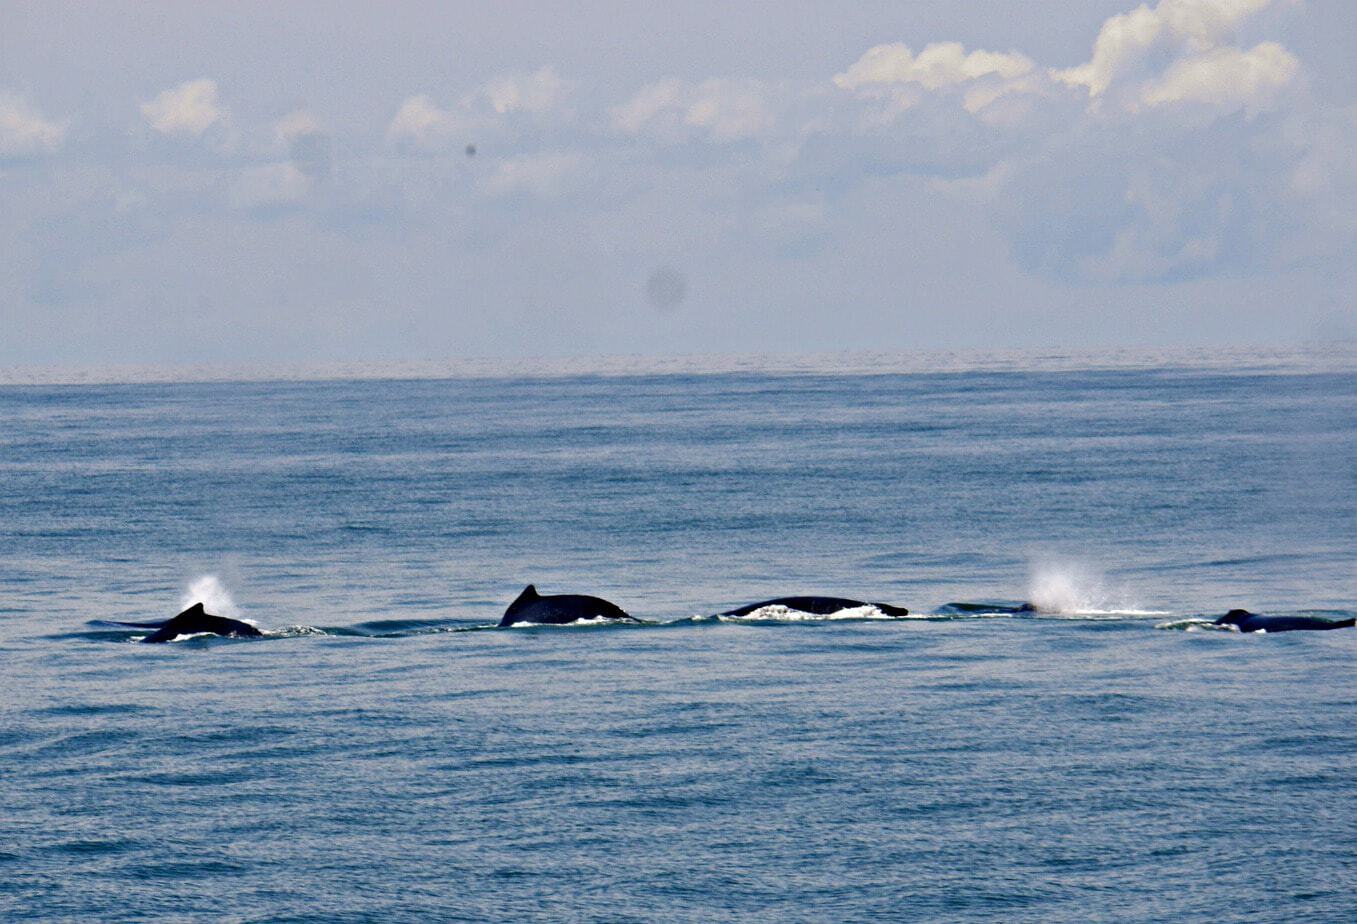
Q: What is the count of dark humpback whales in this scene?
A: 5